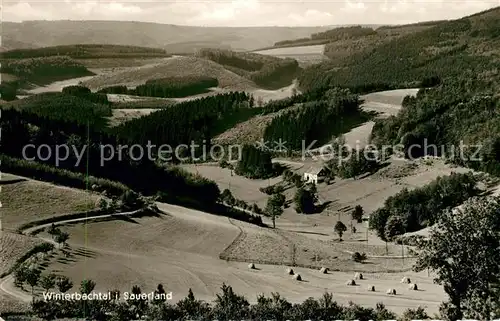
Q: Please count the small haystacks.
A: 10